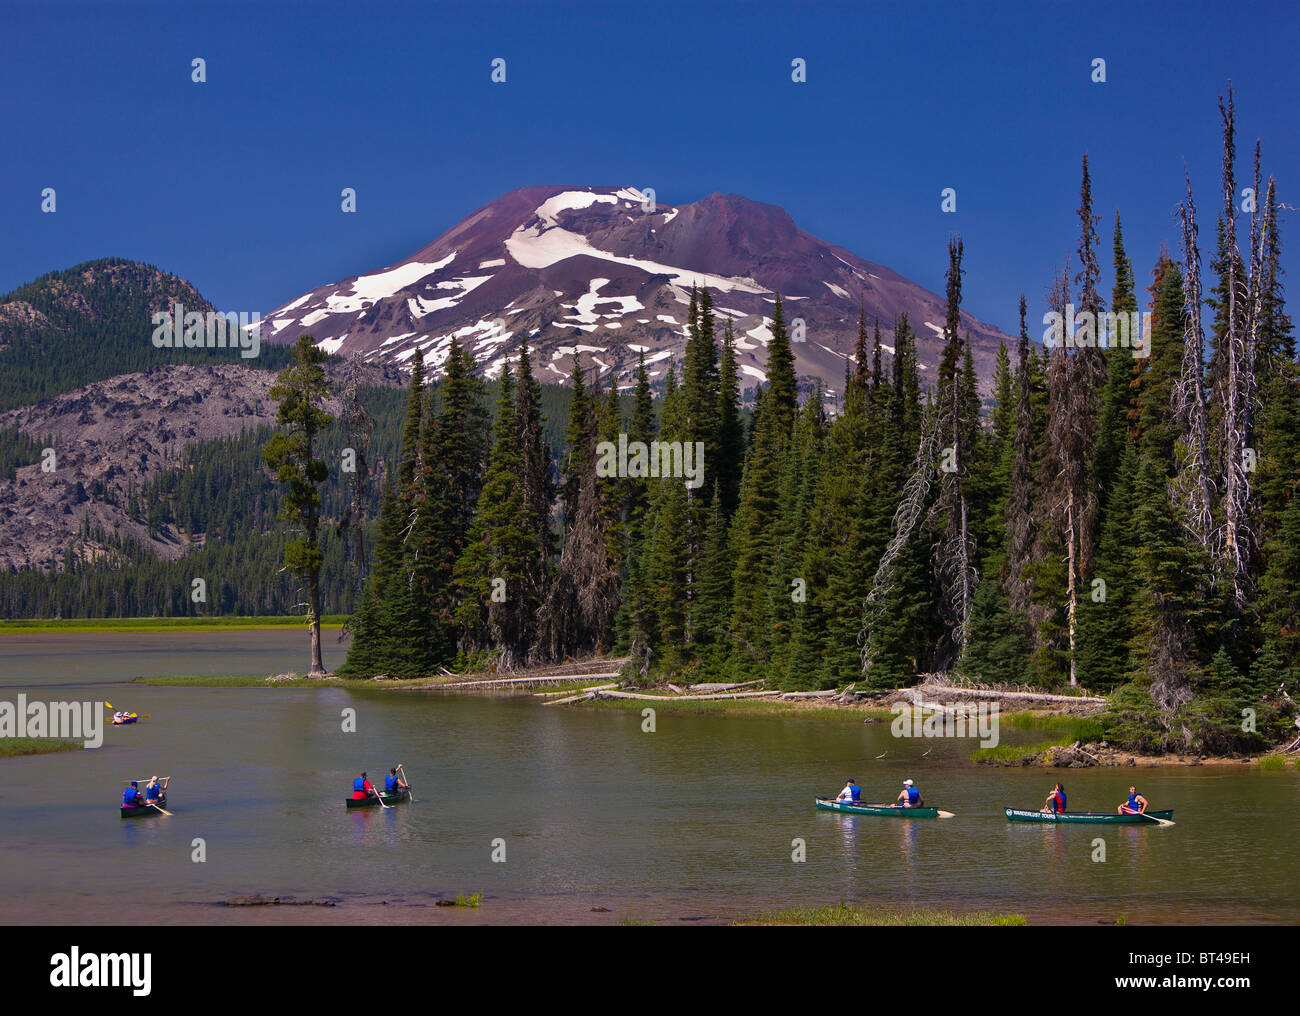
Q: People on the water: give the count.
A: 10